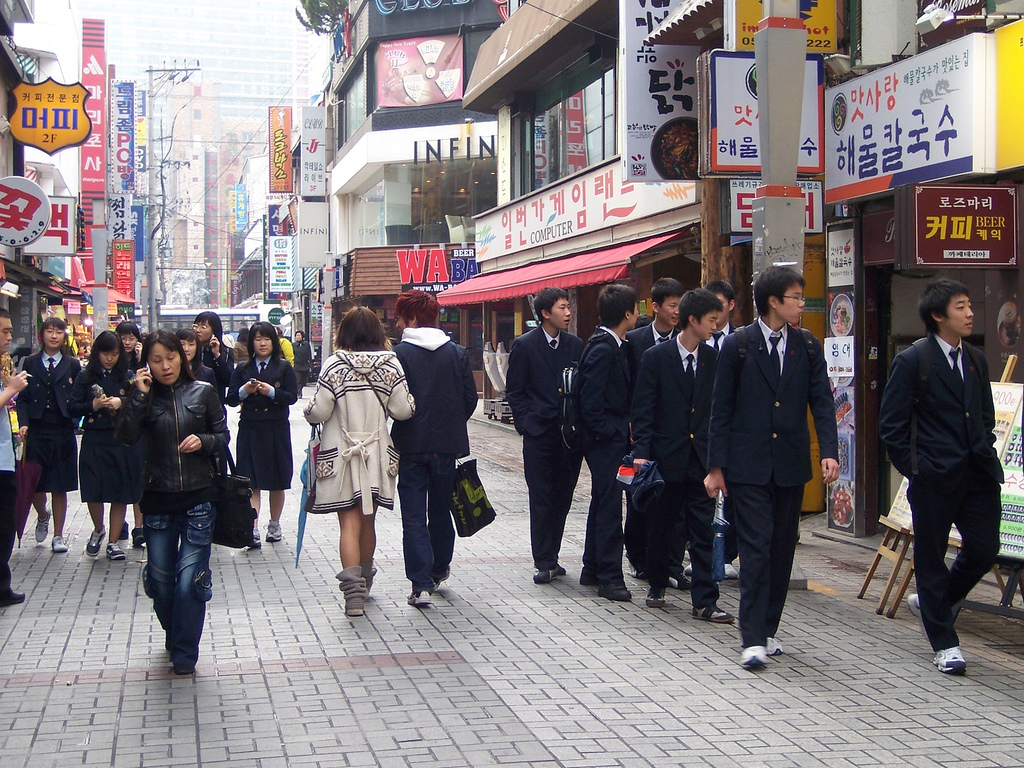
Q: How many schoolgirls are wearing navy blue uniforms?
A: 6